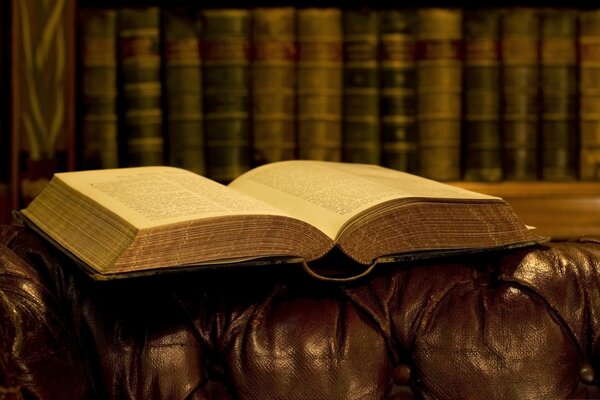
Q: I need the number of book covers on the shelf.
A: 13